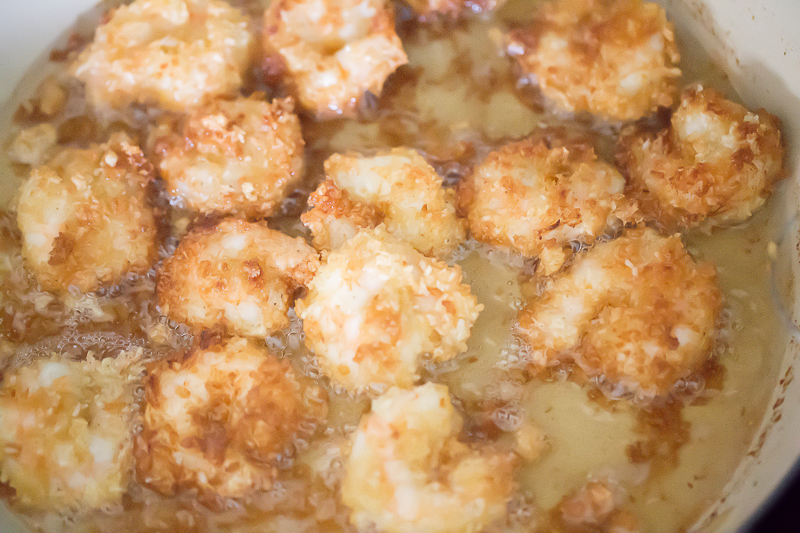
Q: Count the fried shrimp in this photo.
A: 15